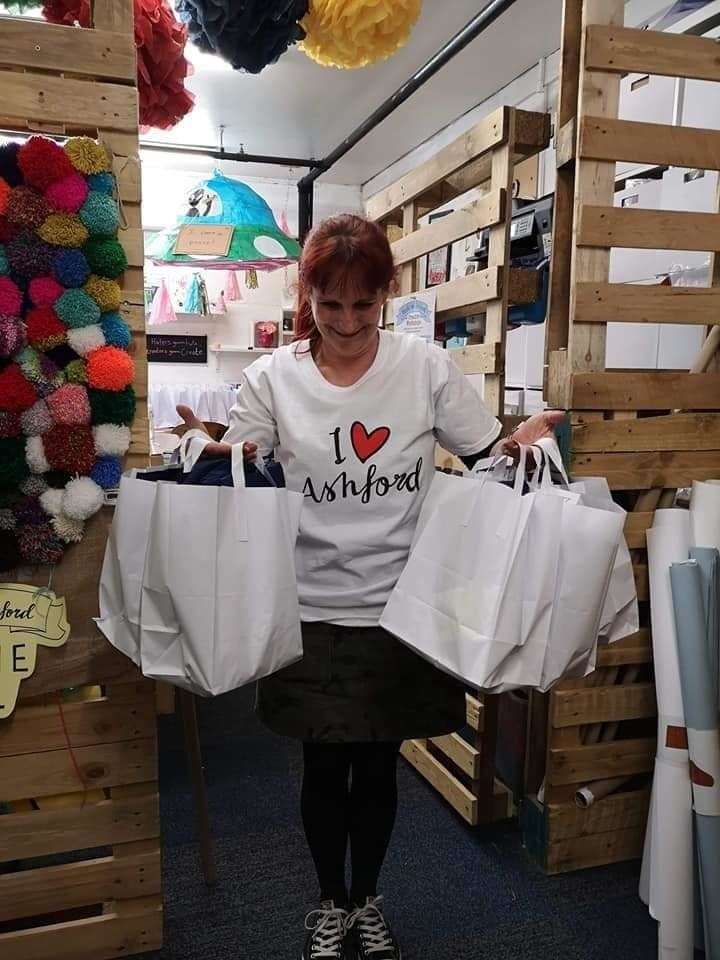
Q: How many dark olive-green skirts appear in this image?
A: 1